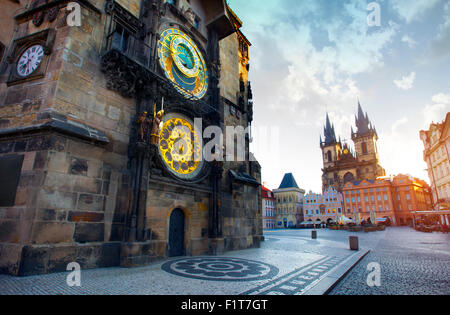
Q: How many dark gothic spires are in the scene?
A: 2